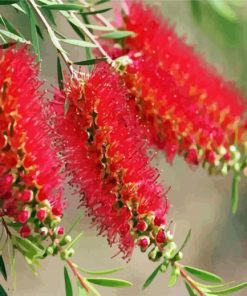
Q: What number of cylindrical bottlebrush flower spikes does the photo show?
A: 3